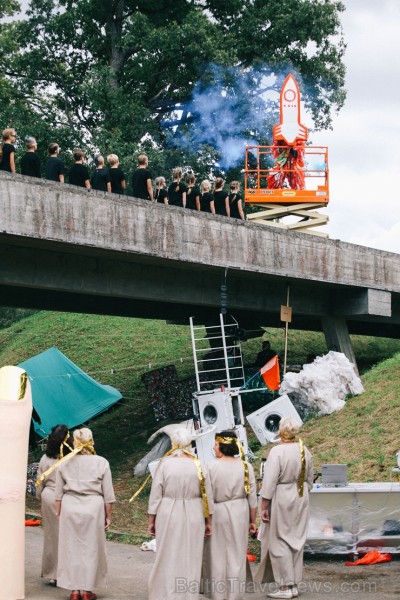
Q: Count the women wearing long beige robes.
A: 5